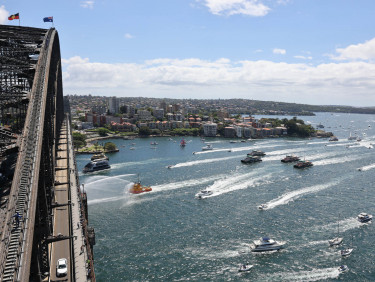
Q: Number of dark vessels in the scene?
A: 4